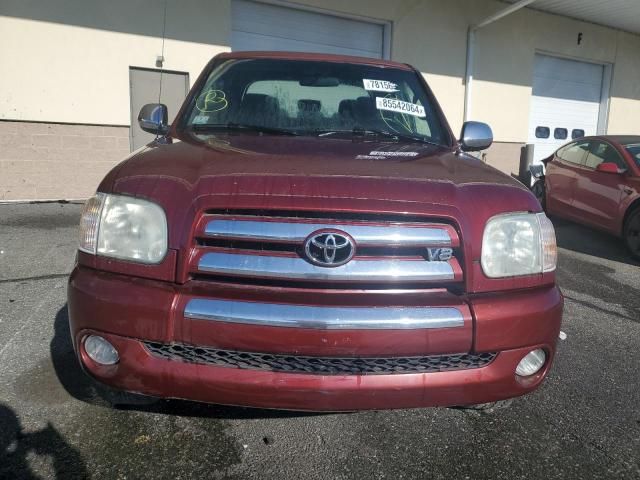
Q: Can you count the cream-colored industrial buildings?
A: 1